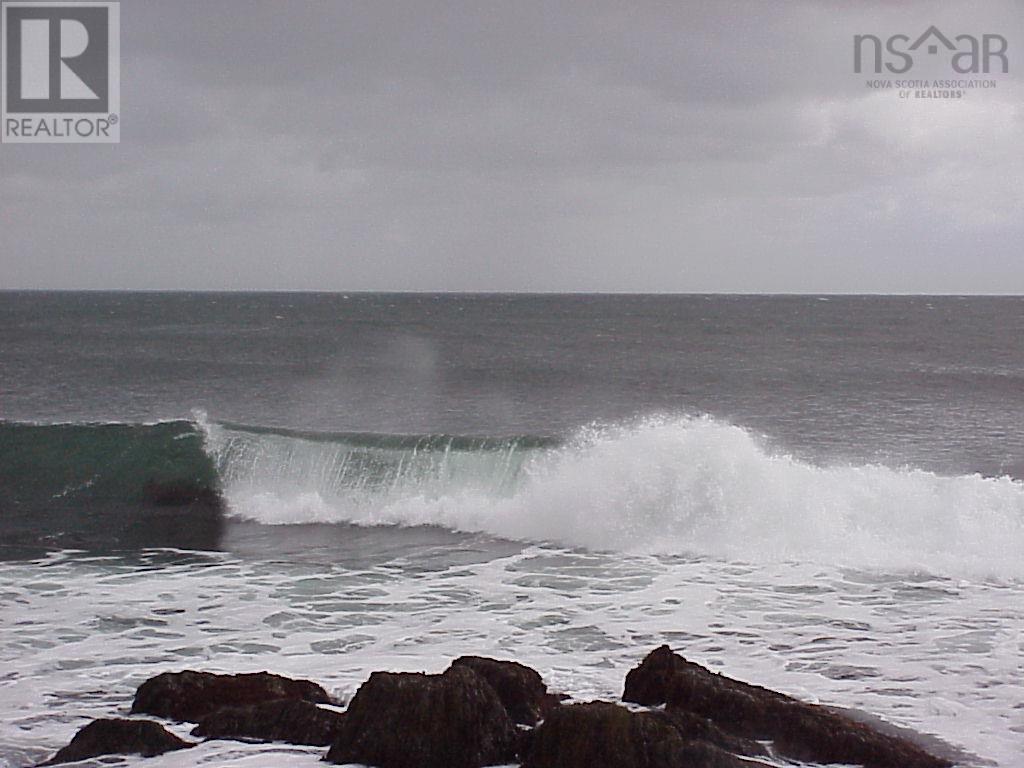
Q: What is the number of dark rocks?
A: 7